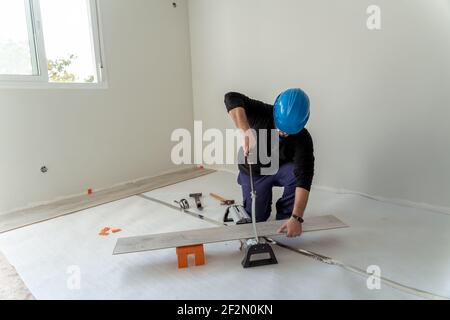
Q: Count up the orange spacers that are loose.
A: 3